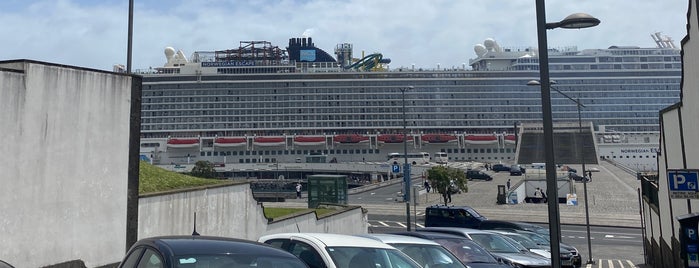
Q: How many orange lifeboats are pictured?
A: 9